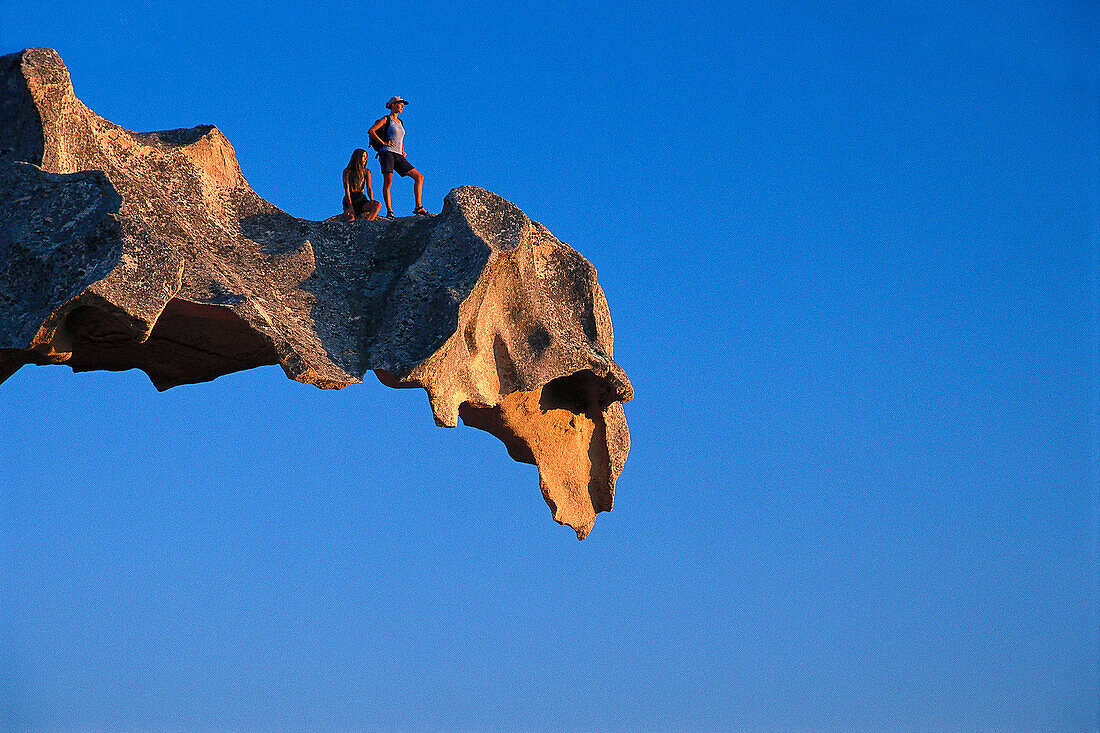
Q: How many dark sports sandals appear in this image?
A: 2